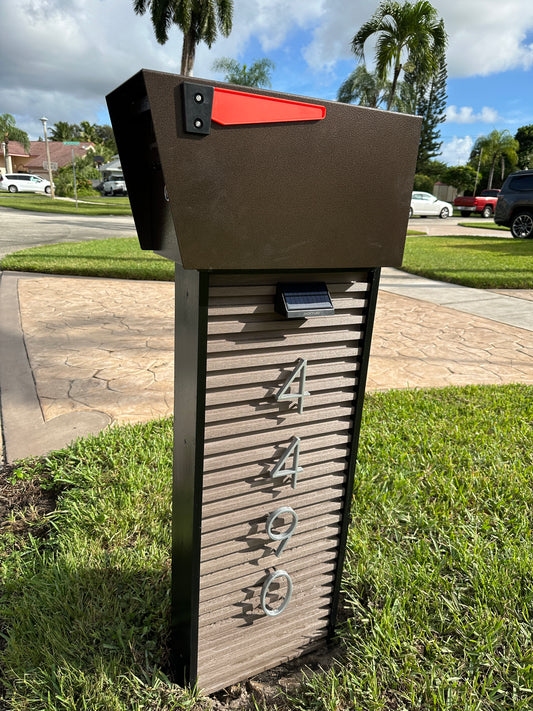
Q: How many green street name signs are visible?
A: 1